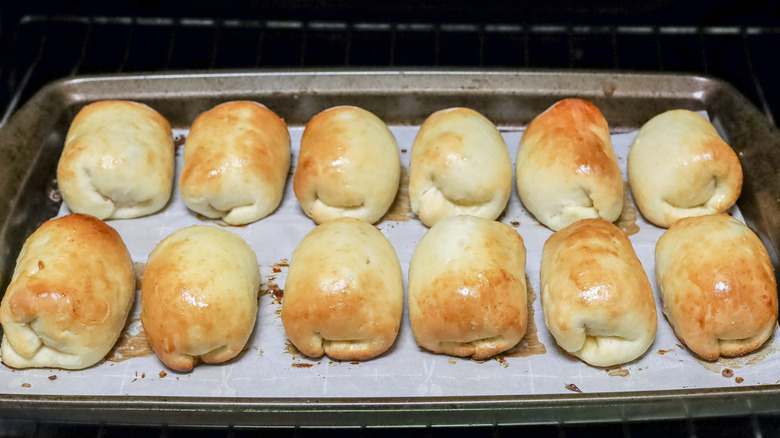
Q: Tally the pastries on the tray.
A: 12